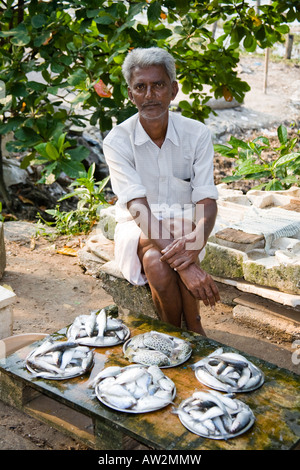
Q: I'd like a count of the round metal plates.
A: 6